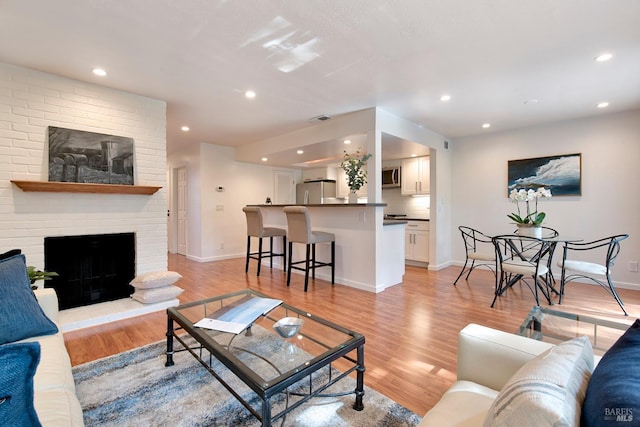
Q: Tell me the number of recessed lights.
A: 11